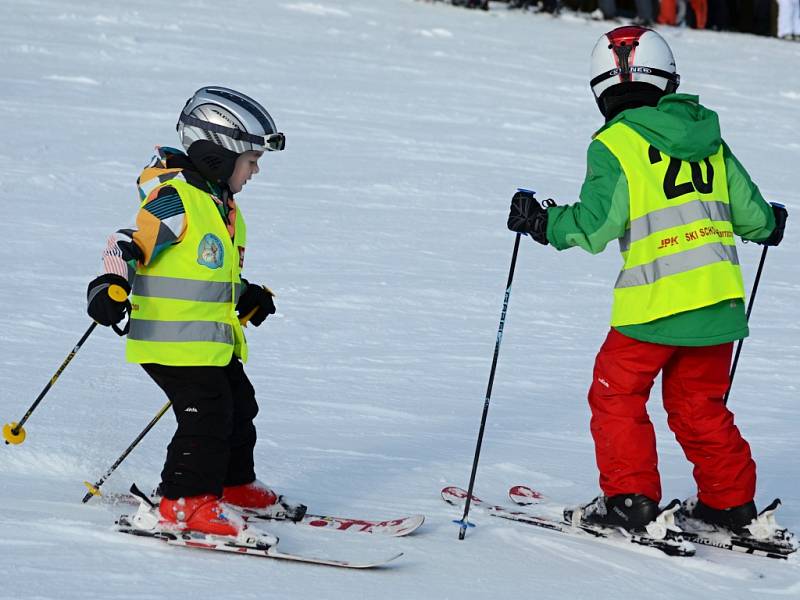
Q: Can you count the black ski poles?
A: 4